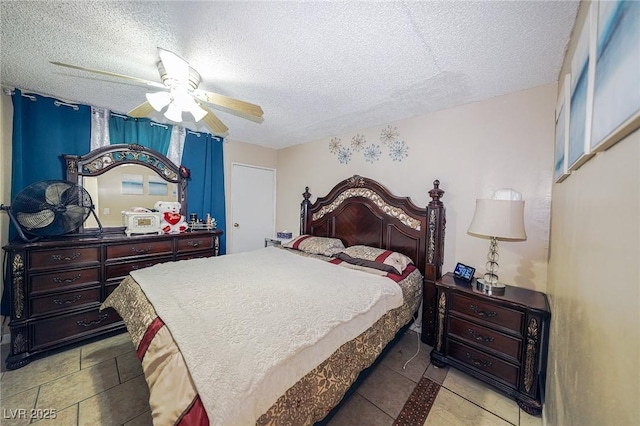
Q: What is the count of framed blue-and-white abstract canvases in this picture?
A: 3